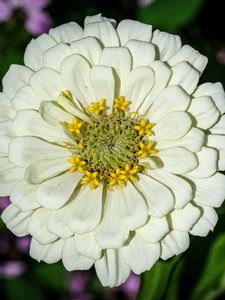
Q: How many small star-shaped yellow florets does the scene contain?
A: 9